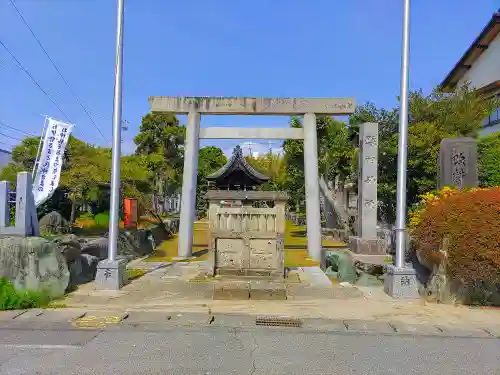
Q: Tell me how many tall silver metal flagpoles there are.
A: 2